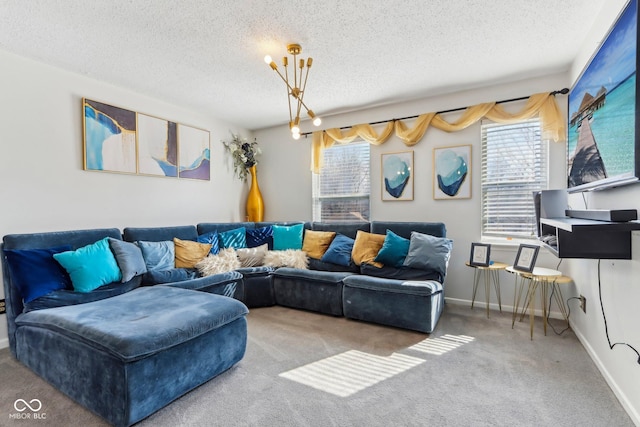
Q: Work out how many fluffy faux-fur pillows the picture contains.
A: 2